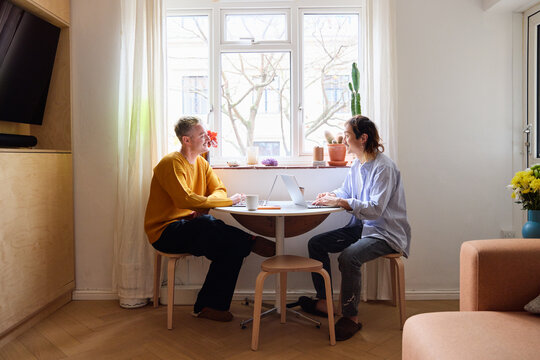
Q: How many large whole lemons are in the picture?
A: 0